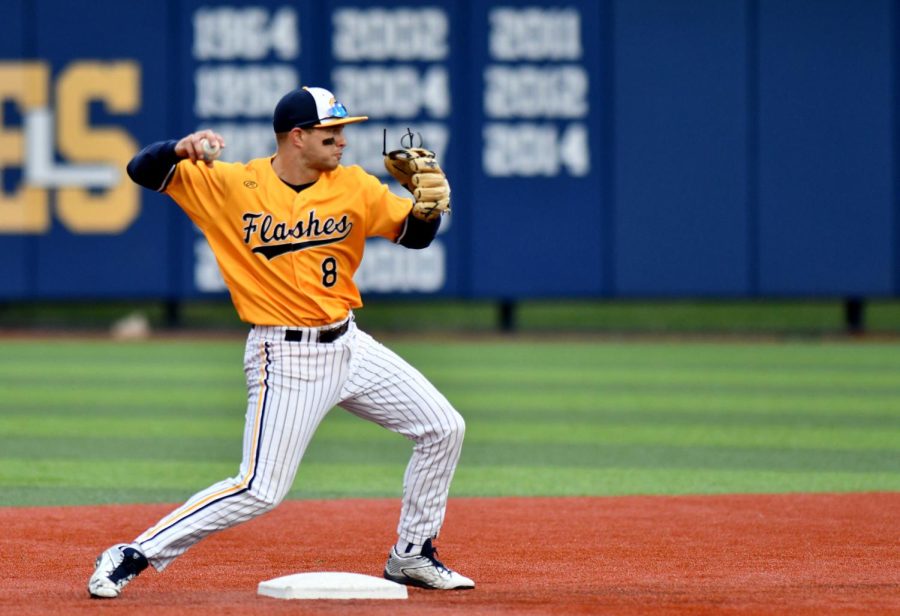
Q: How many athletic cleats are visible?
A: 2